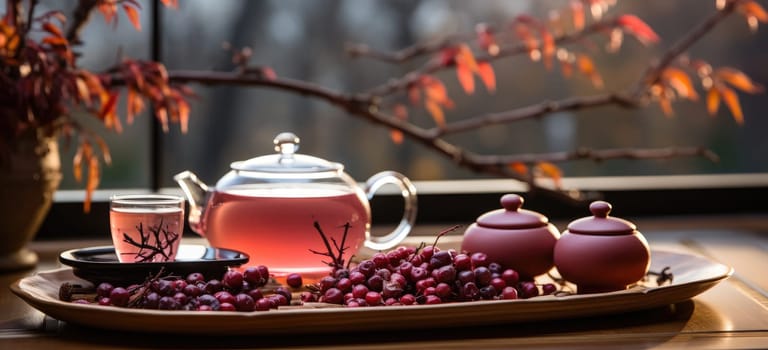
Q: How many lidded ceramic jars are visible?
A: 2